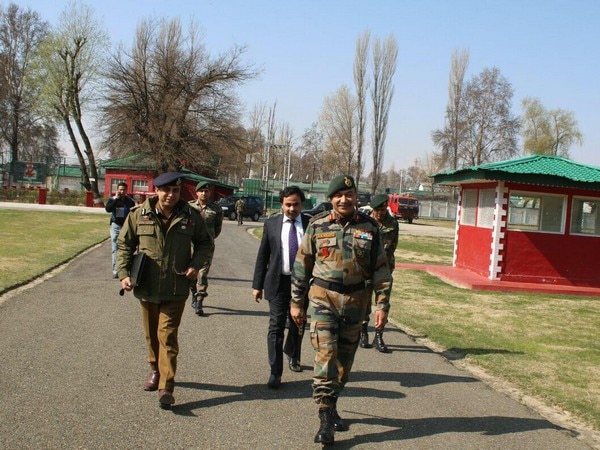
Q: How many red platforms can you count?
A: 1